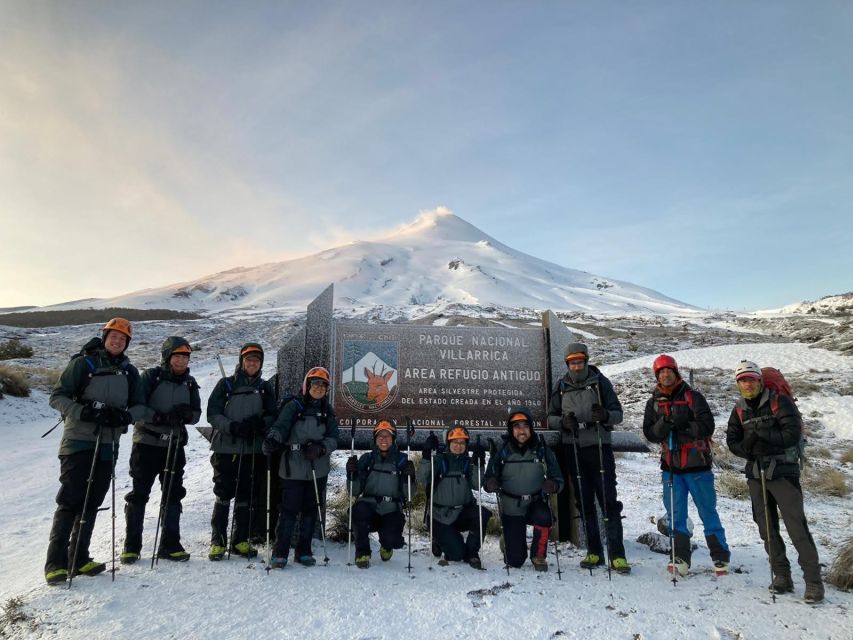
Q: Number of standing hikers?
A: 7